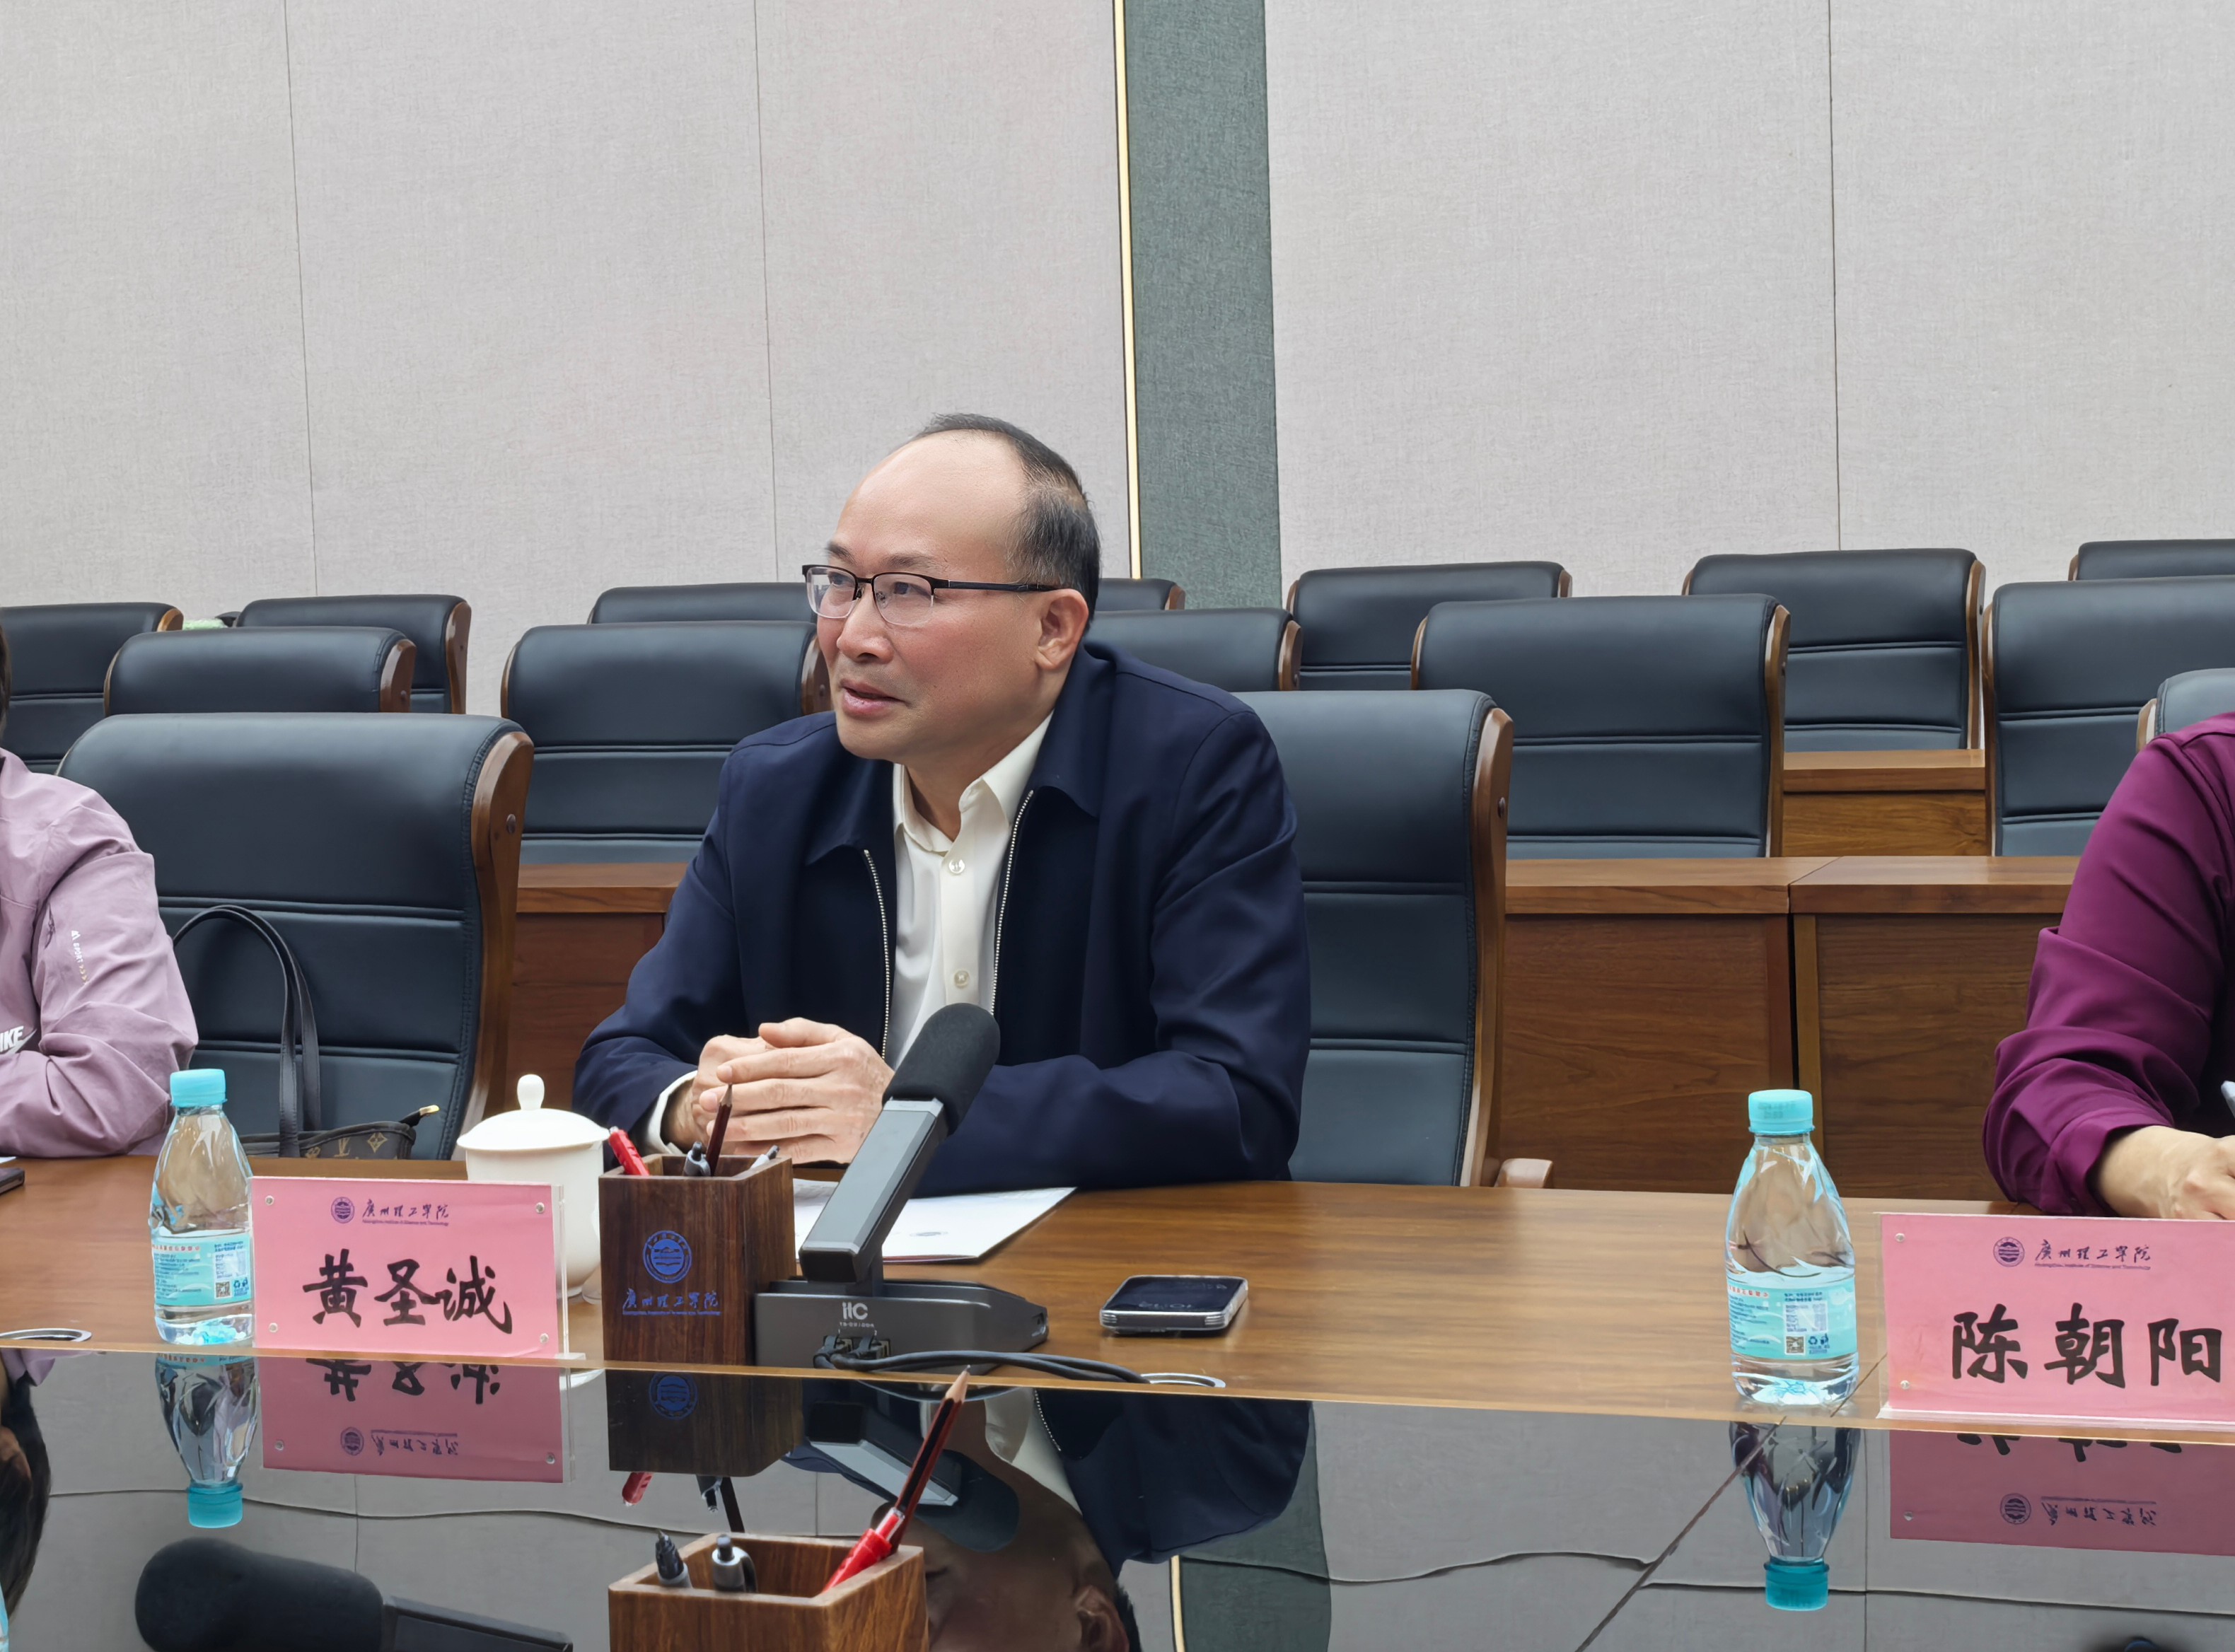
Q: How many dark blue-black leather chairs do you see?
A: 15